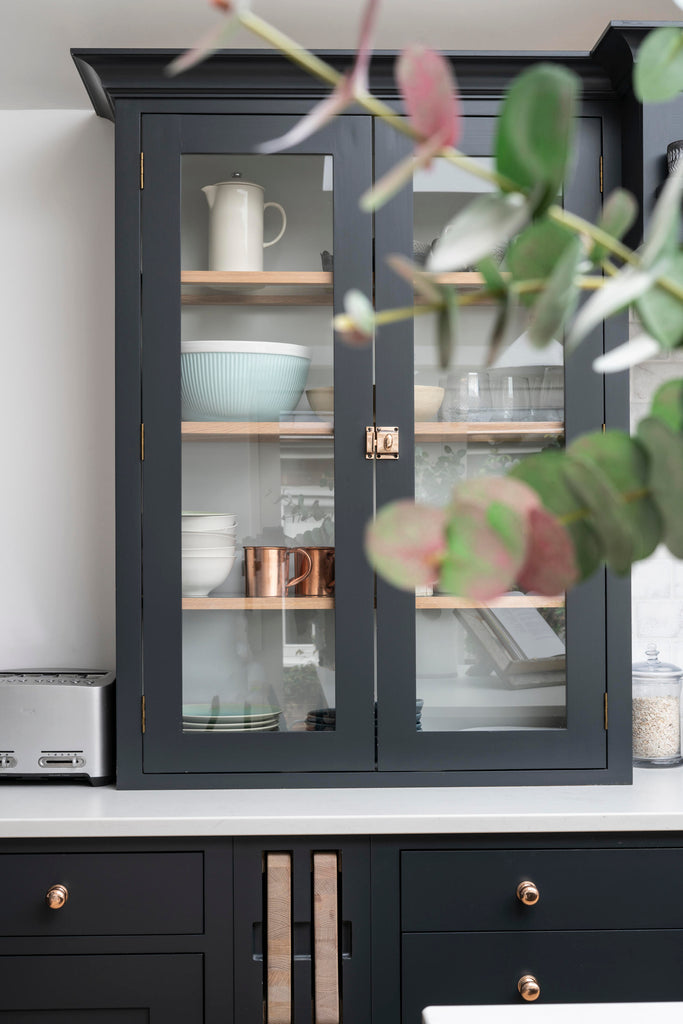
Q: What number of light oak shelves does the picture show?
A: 3